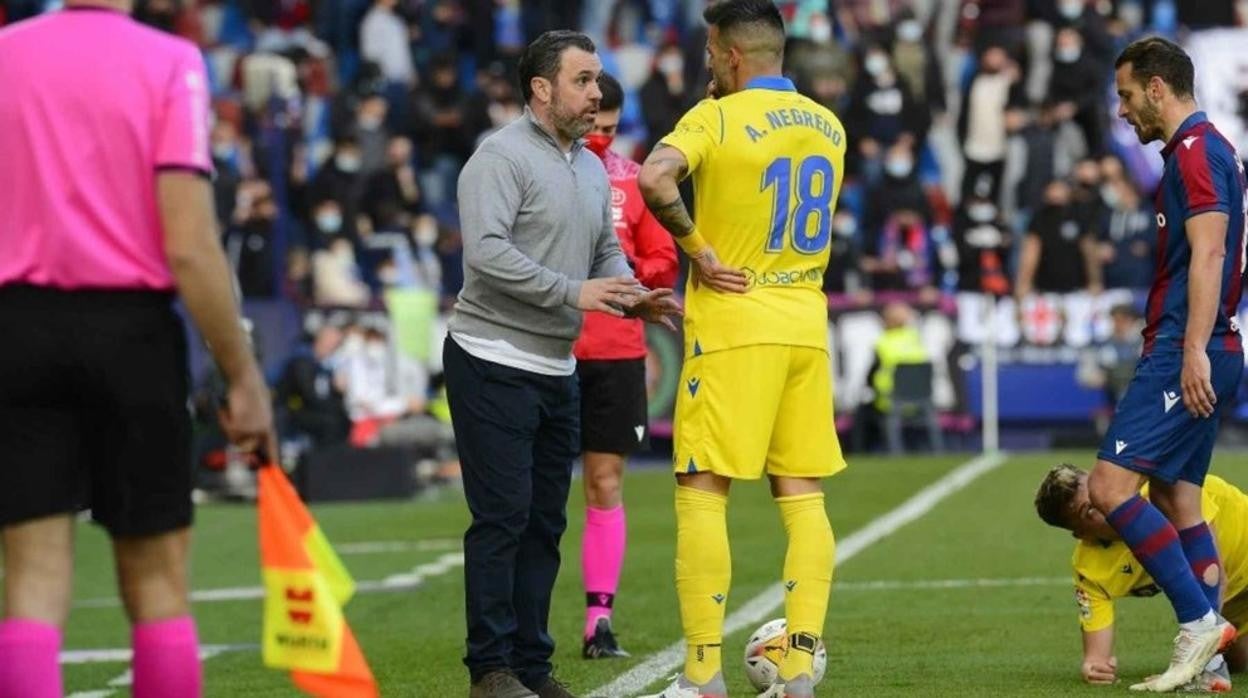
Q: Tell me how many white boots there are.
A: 4